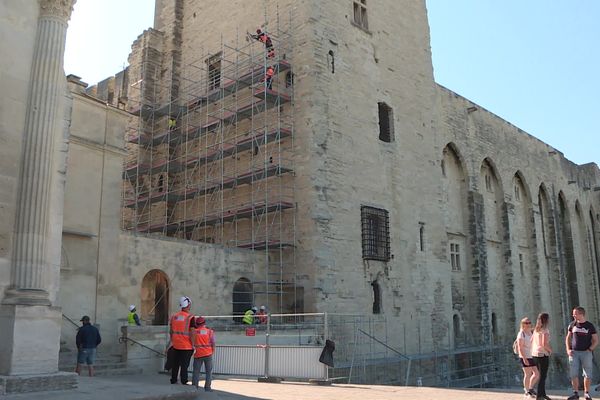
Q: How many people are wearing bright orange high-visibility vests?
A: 5